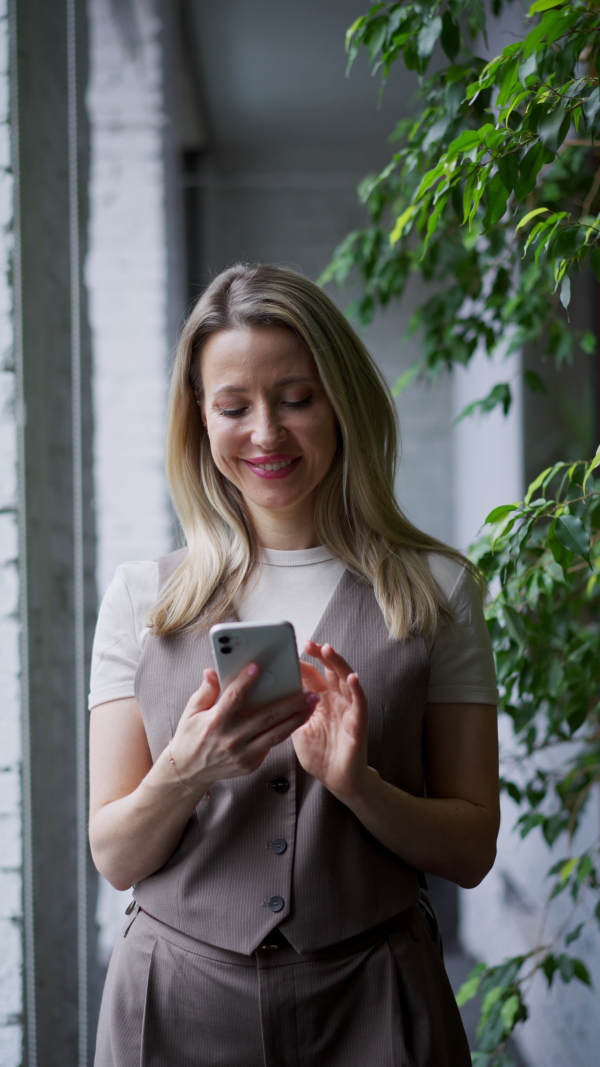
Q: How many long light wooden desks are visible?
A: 0